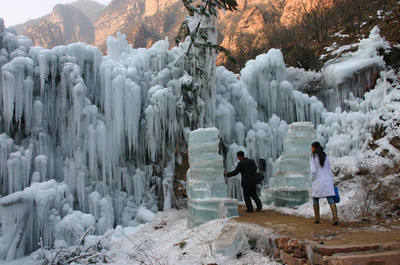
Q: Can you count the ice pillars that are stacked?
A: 2